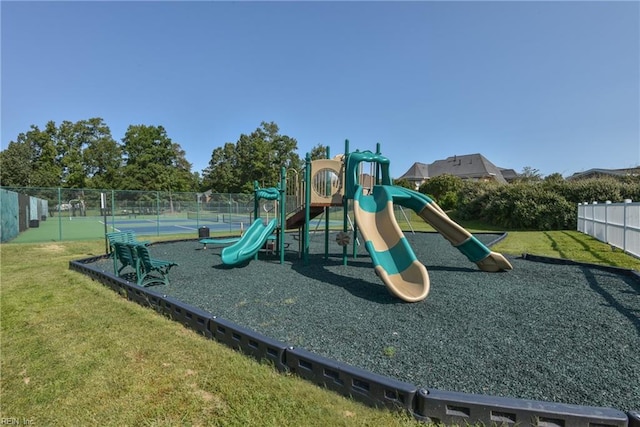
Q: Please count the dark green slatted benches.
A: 2